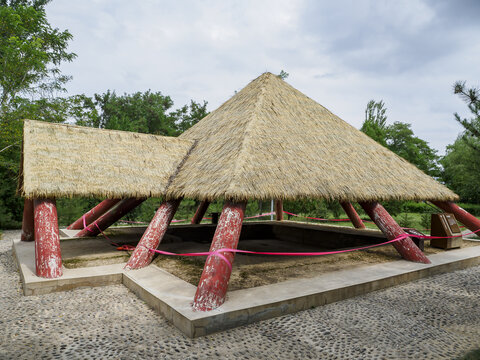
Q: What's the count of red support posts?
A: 11